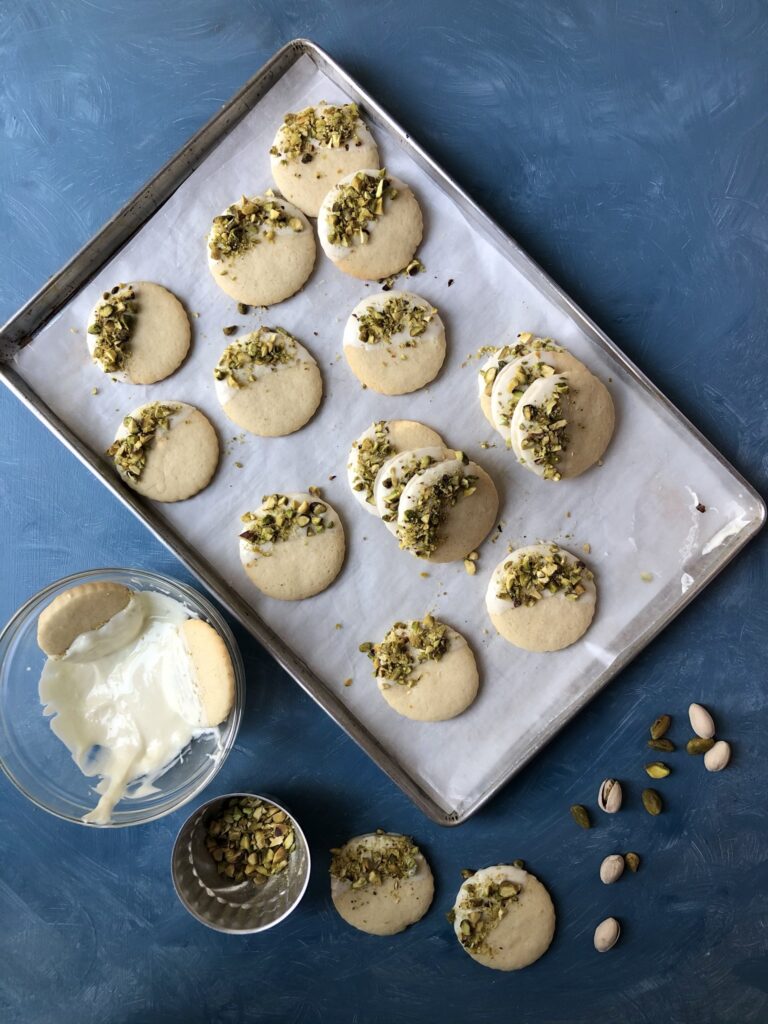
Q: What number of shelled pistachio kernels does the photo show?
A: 7